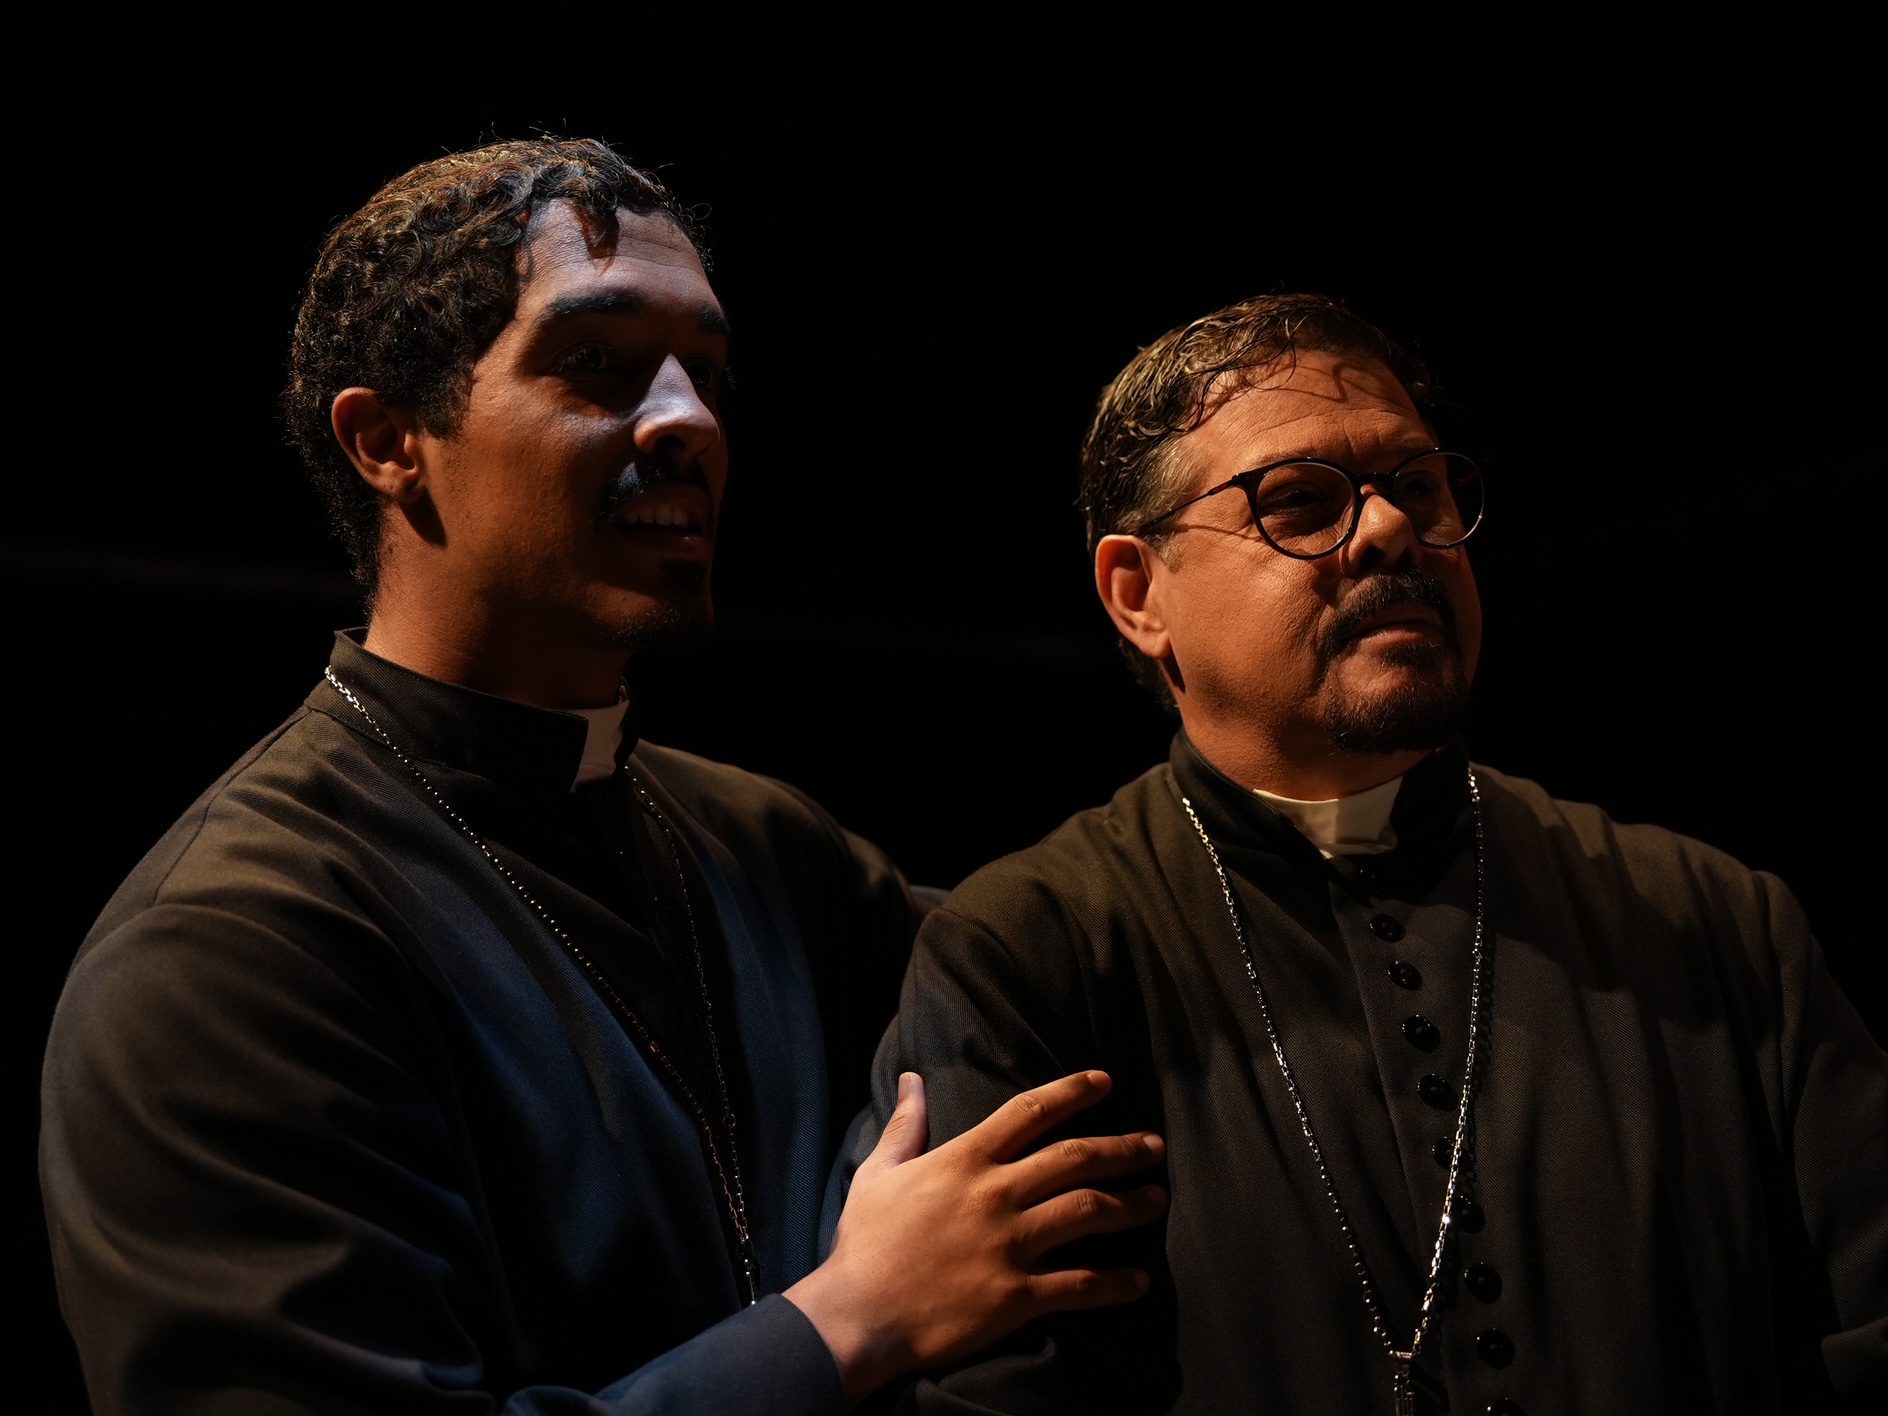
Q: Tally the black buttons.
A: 10